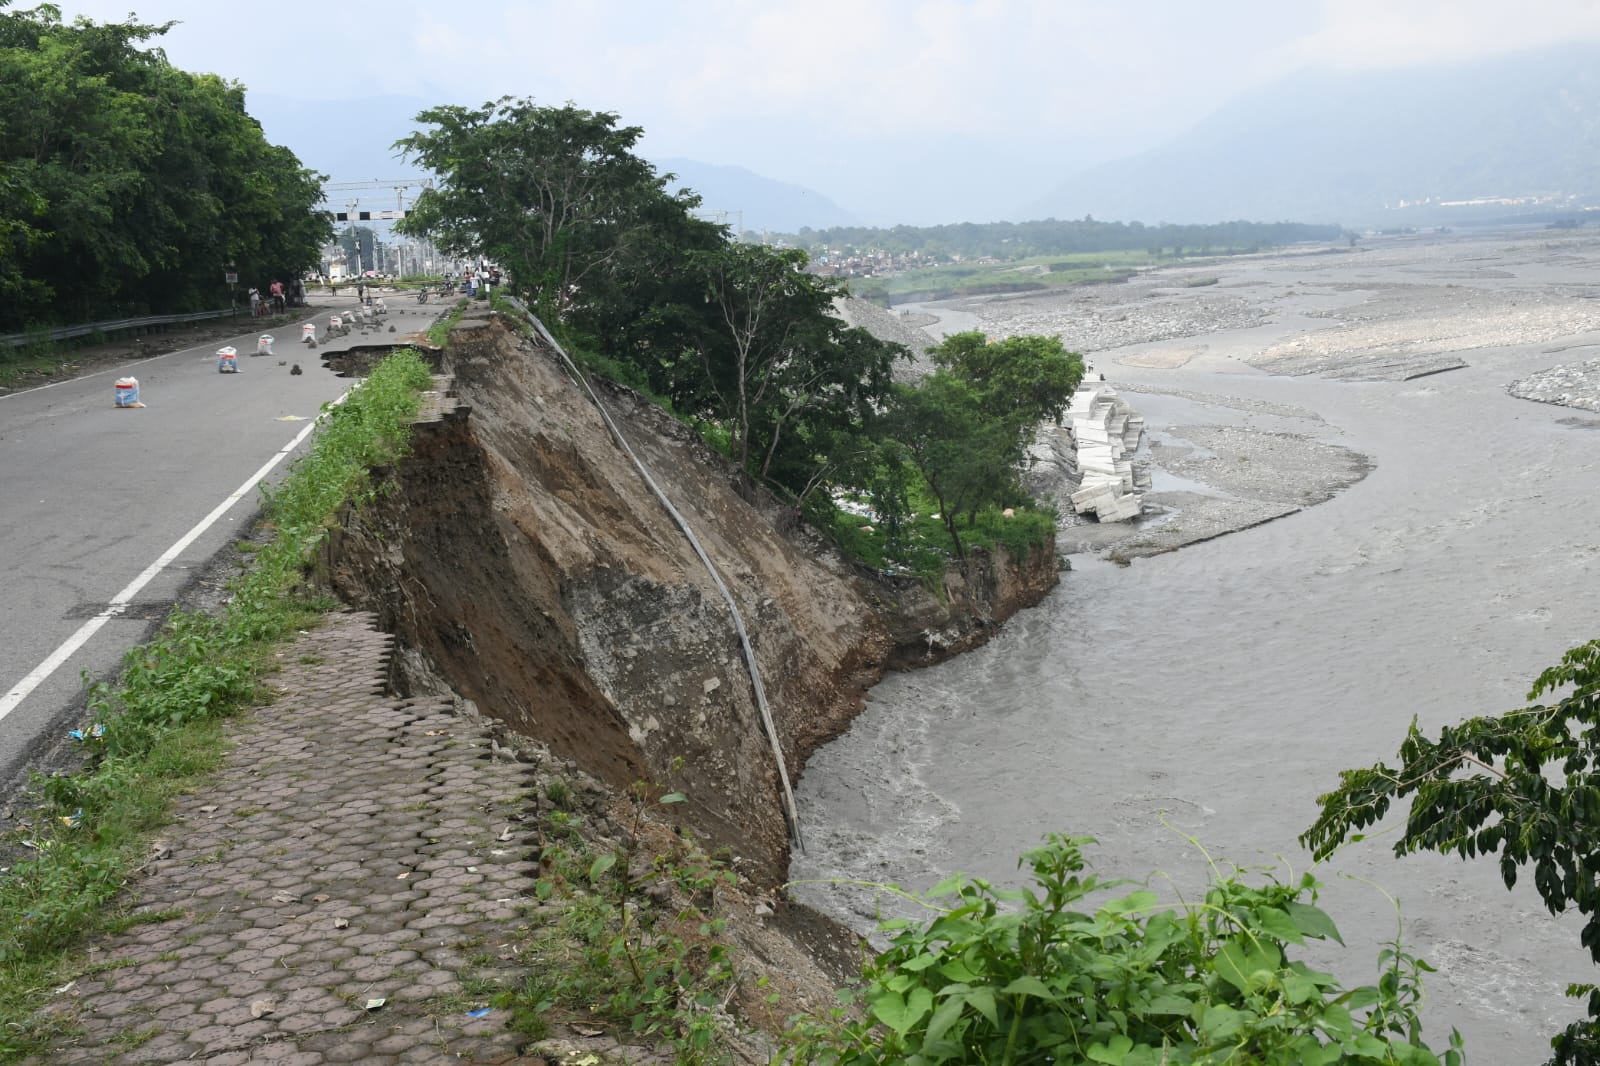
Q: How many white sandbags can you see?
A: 9